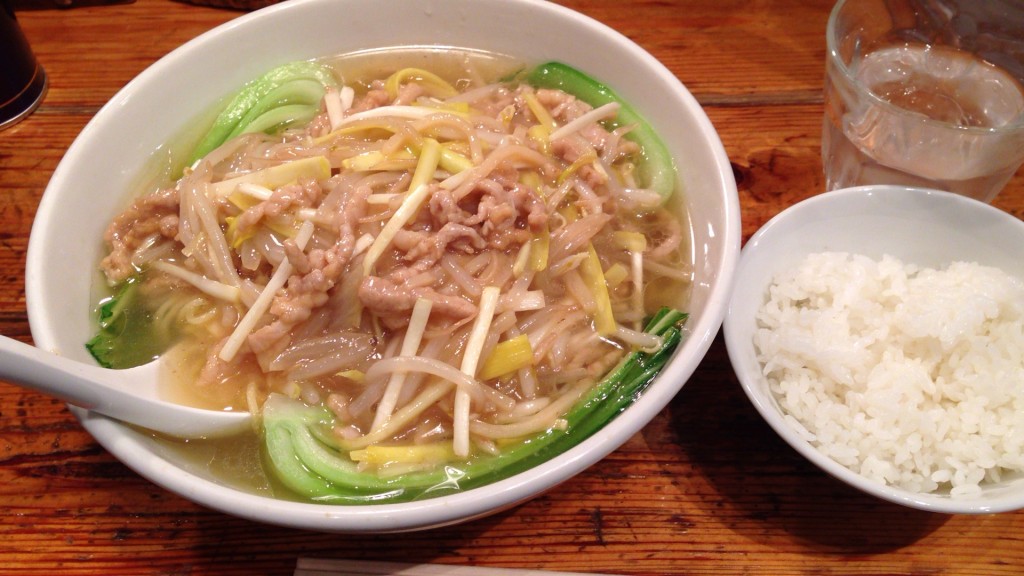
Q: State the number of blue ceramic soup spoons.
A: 0